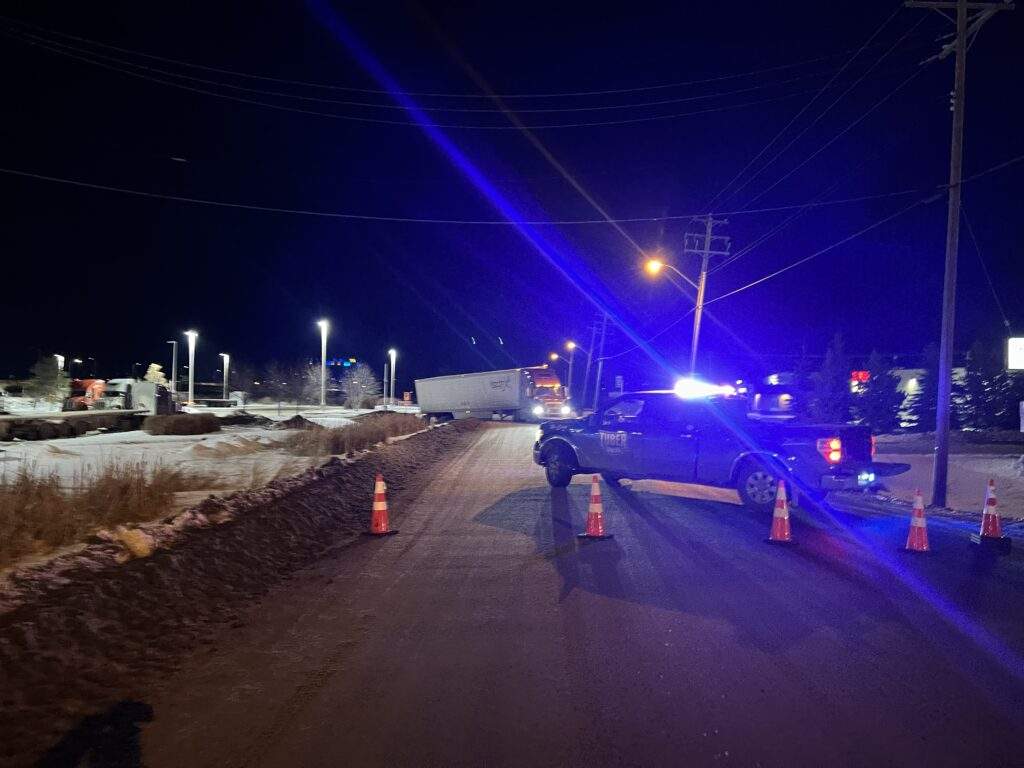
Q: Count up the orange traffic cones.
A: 5